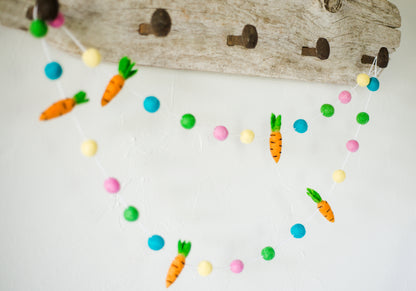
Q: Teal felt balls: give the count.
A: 6